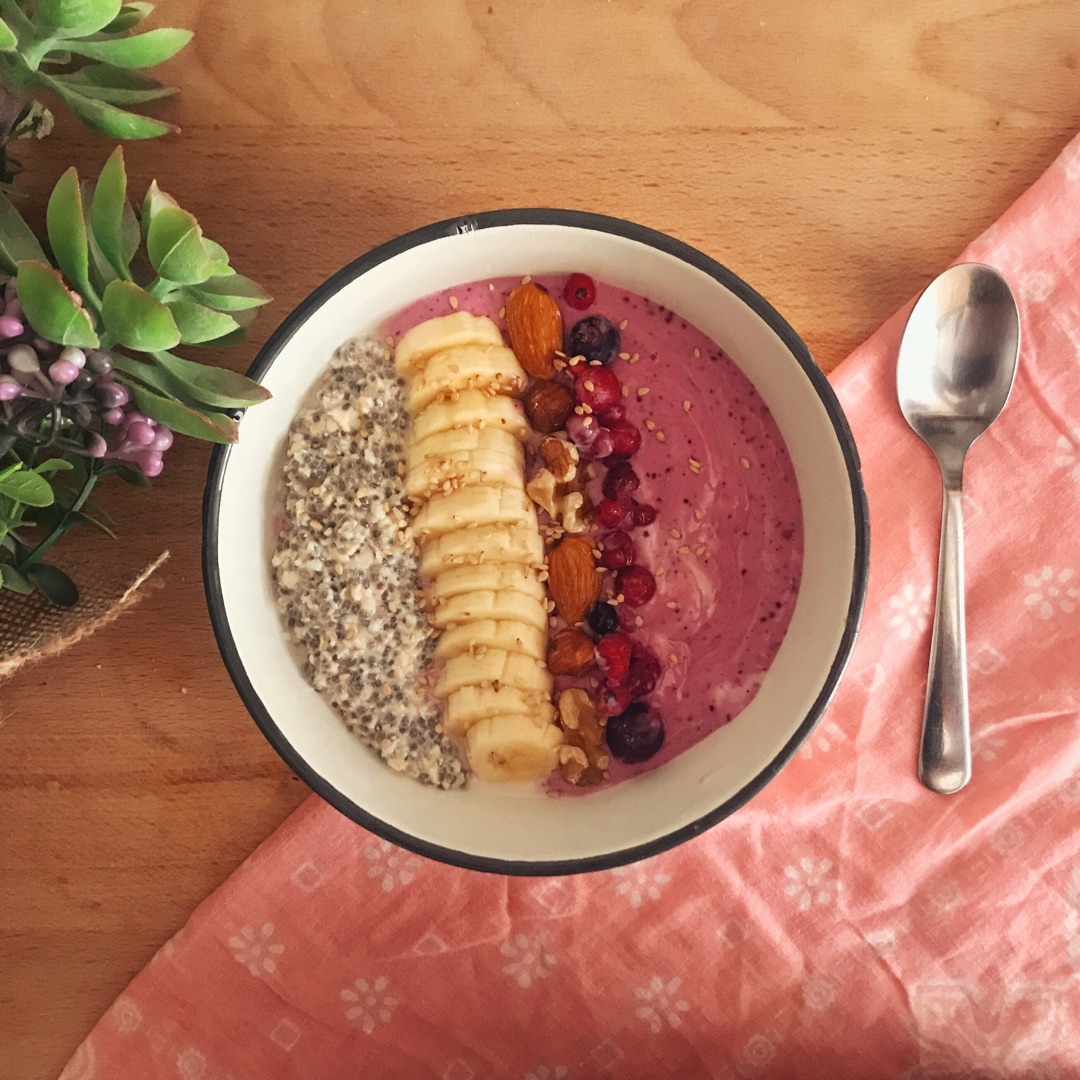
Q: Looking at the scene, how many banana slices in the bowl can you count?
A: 13